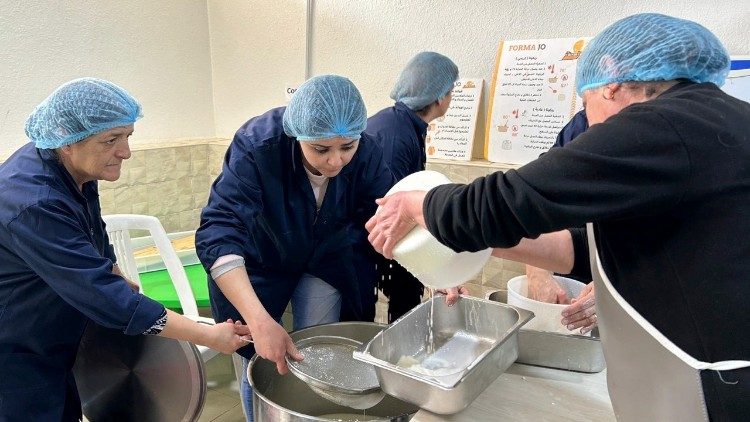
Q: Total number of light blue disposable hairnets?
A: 4